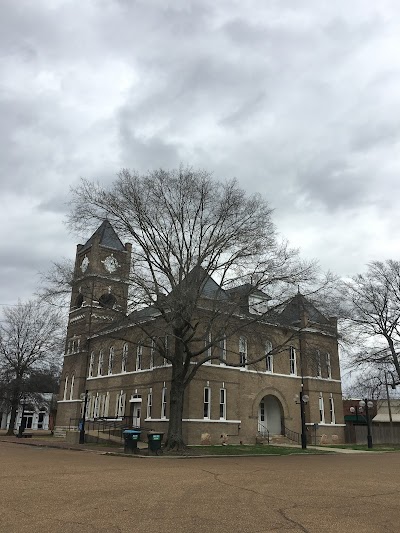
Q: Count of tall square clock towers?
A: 1